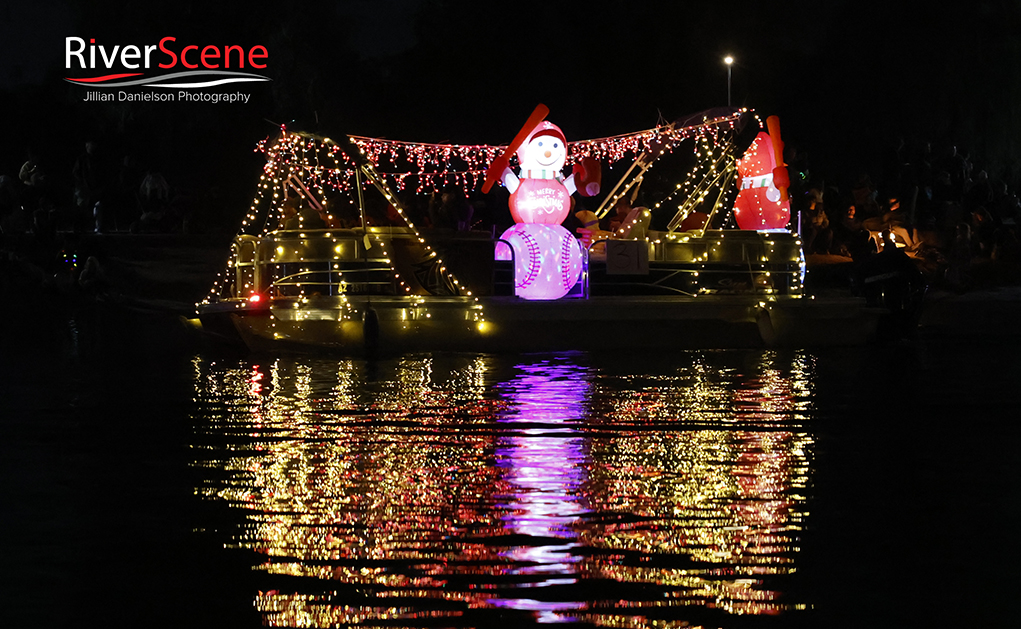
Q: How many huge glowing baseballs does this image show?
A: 1